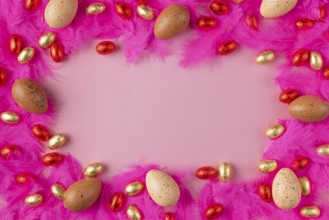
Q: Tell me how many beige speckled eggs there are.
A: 4